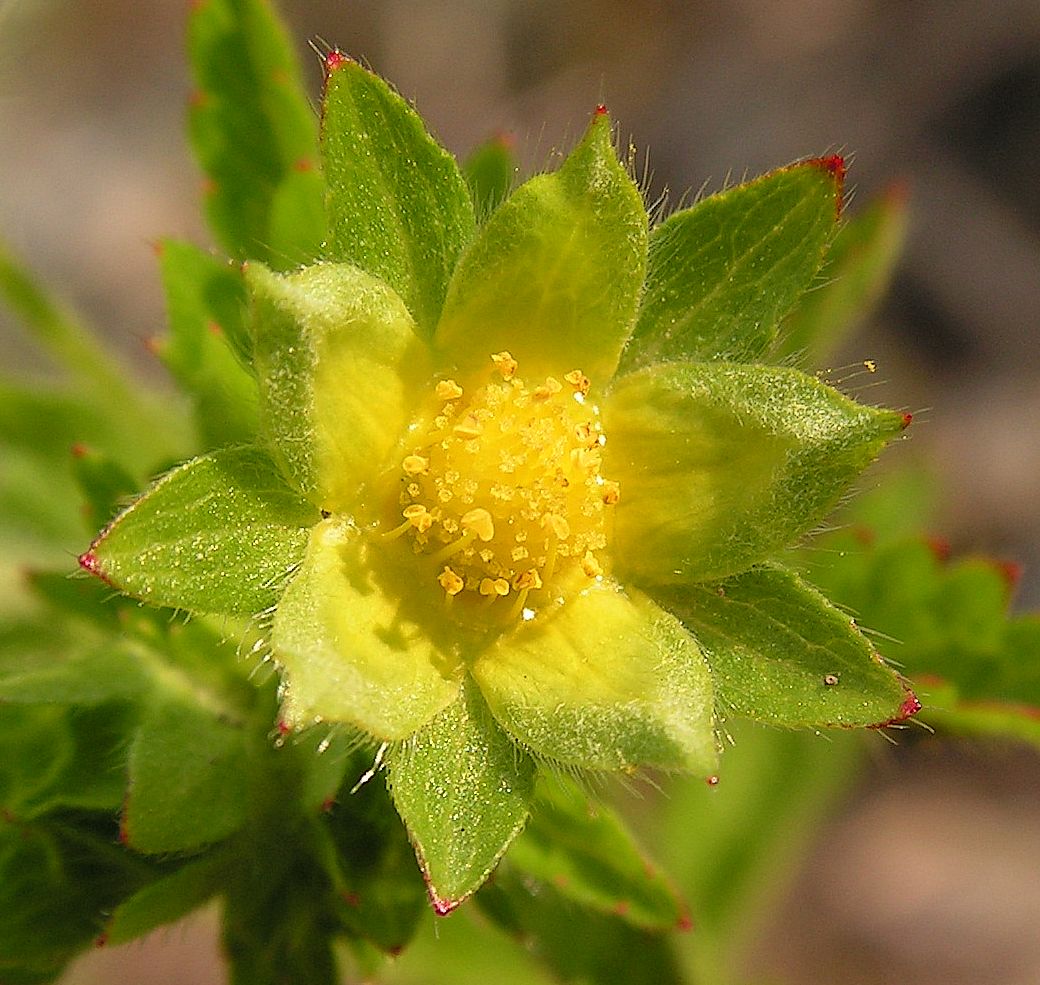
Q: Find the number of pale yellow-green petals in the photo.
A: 5